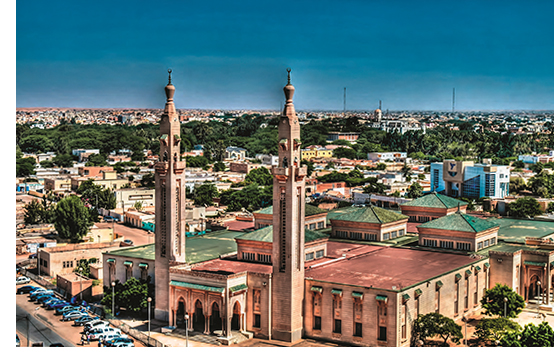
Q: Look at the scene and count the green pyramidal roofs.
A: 5